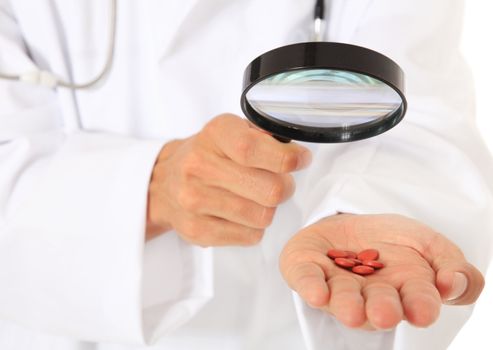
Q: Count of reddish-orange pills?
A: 6